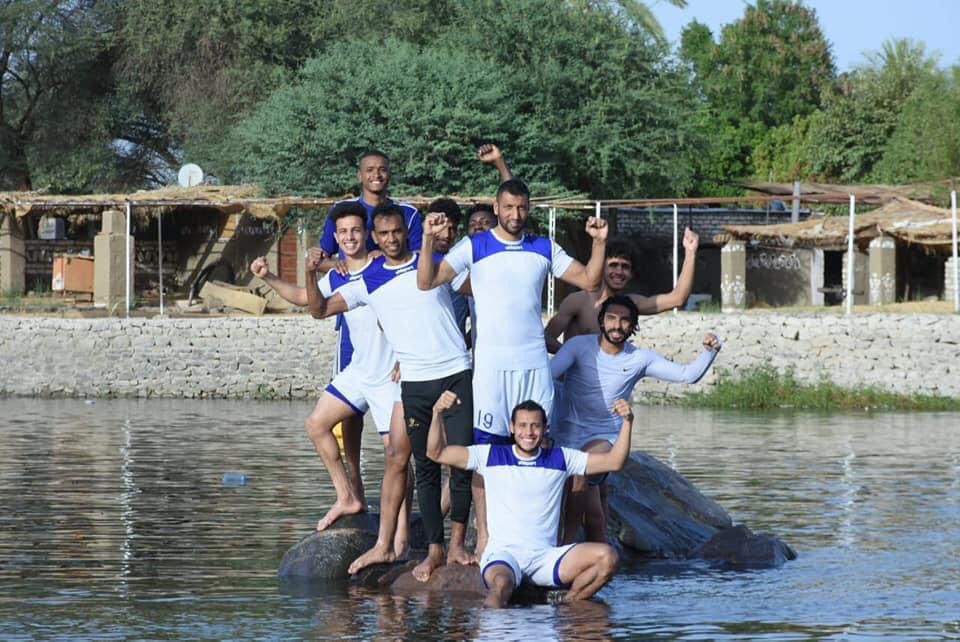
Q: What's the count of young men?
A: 9